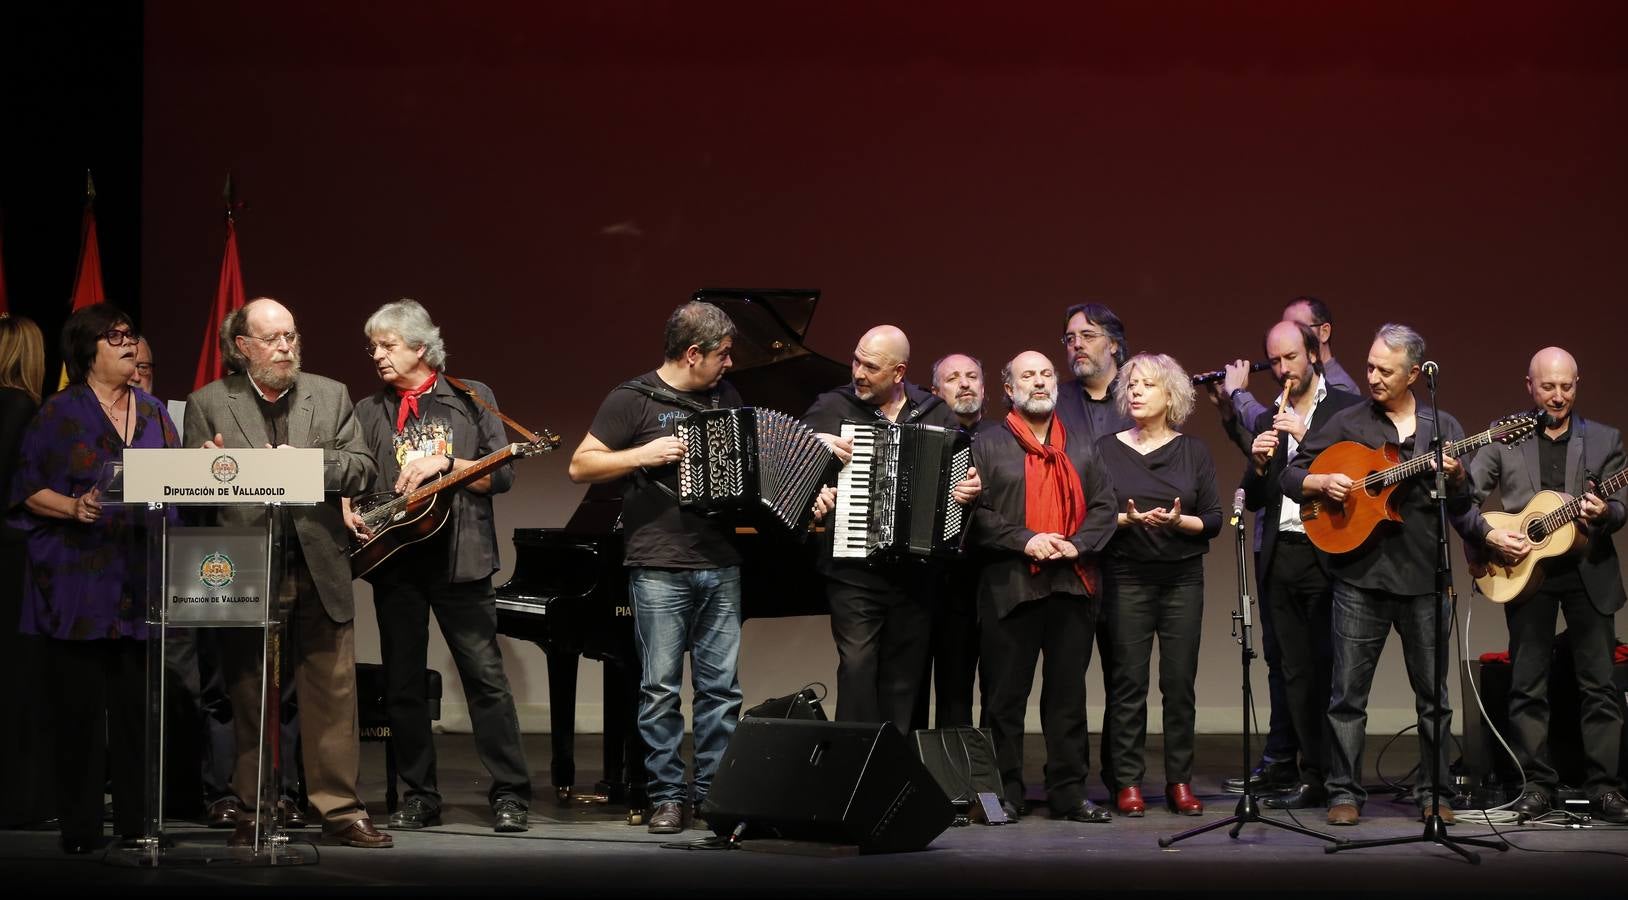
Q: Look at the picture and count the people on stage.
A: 15